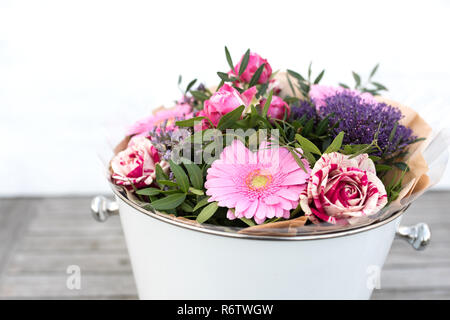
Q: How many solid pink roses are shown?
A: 3